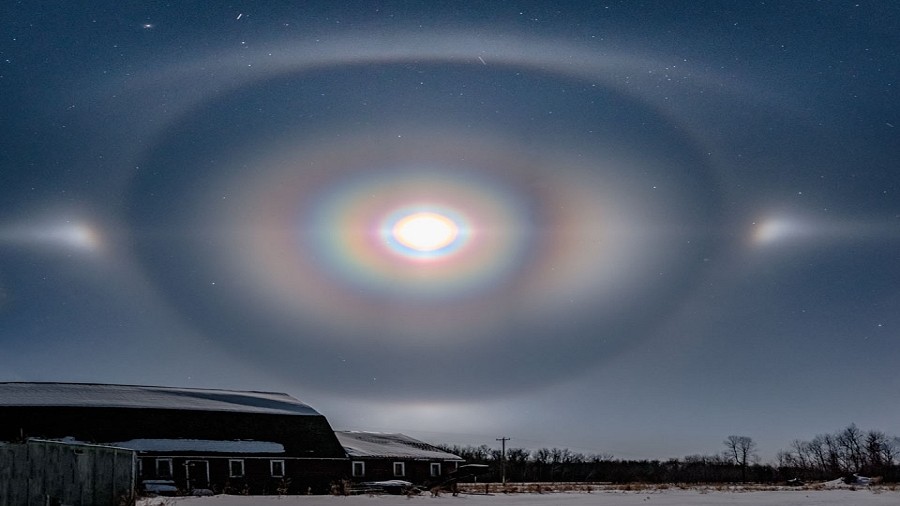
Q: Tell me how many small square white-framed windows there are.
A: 6